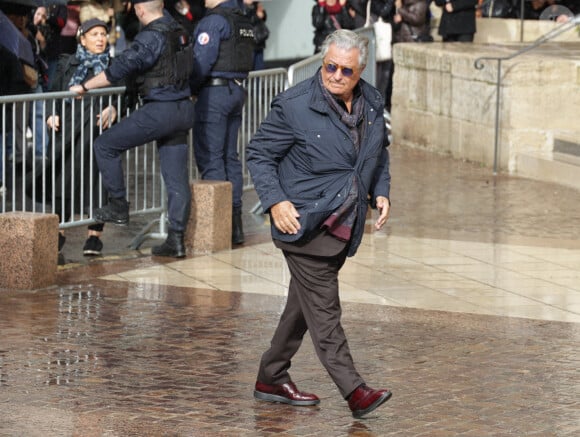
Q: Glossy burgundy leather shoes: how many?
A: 2